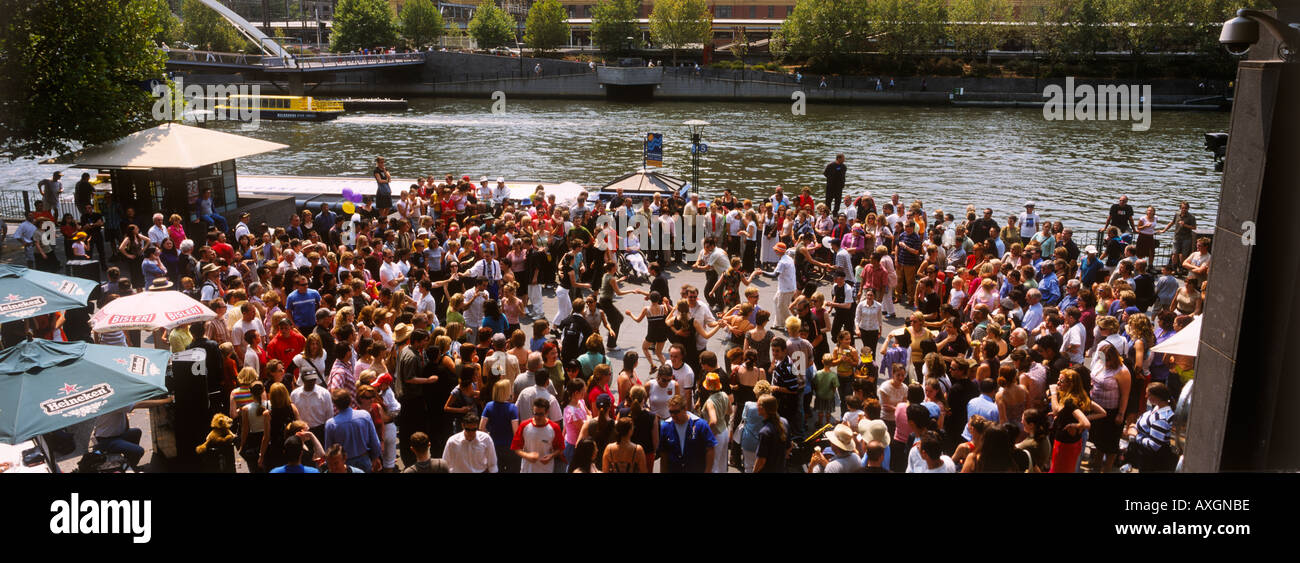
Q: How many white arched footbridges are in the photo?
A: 1